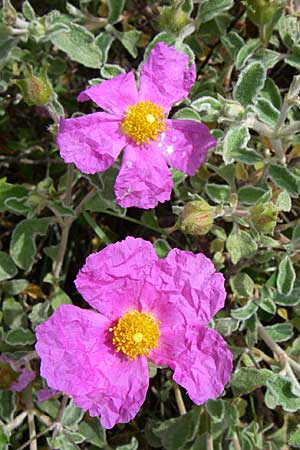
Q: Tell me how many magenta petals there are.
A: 10